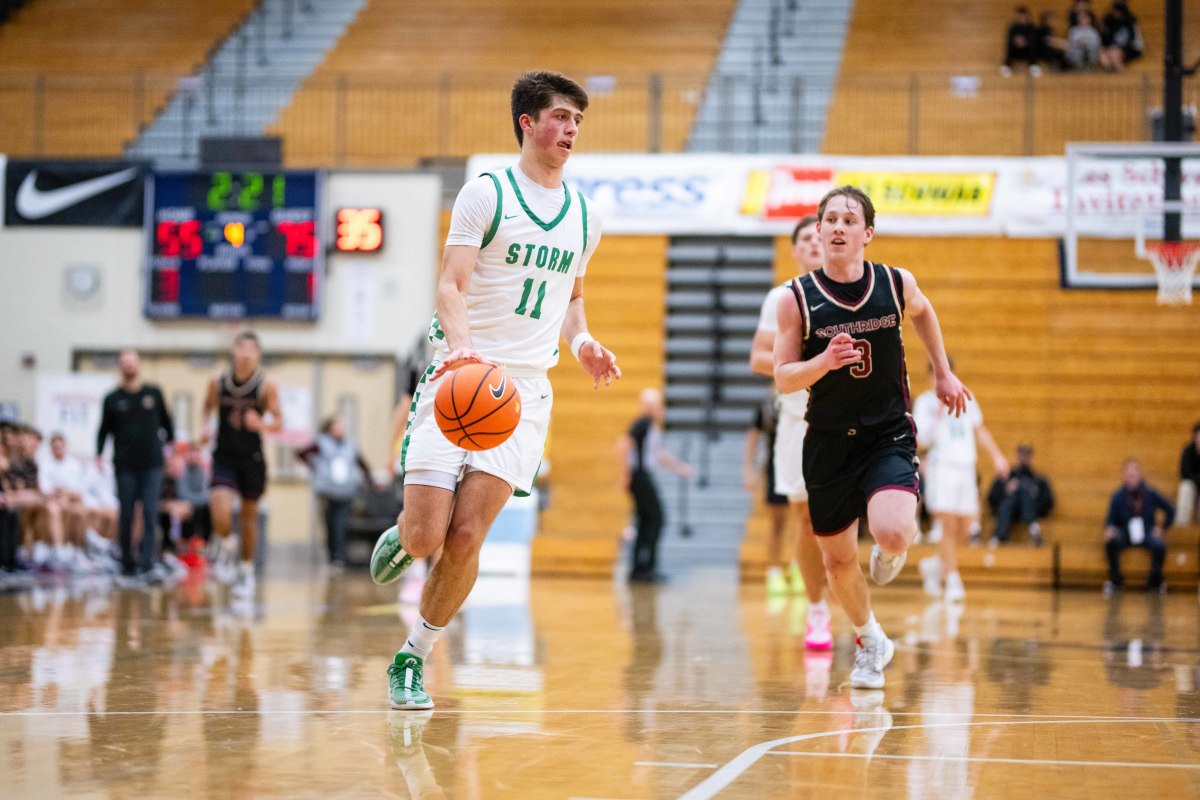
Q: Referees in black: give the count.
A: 1